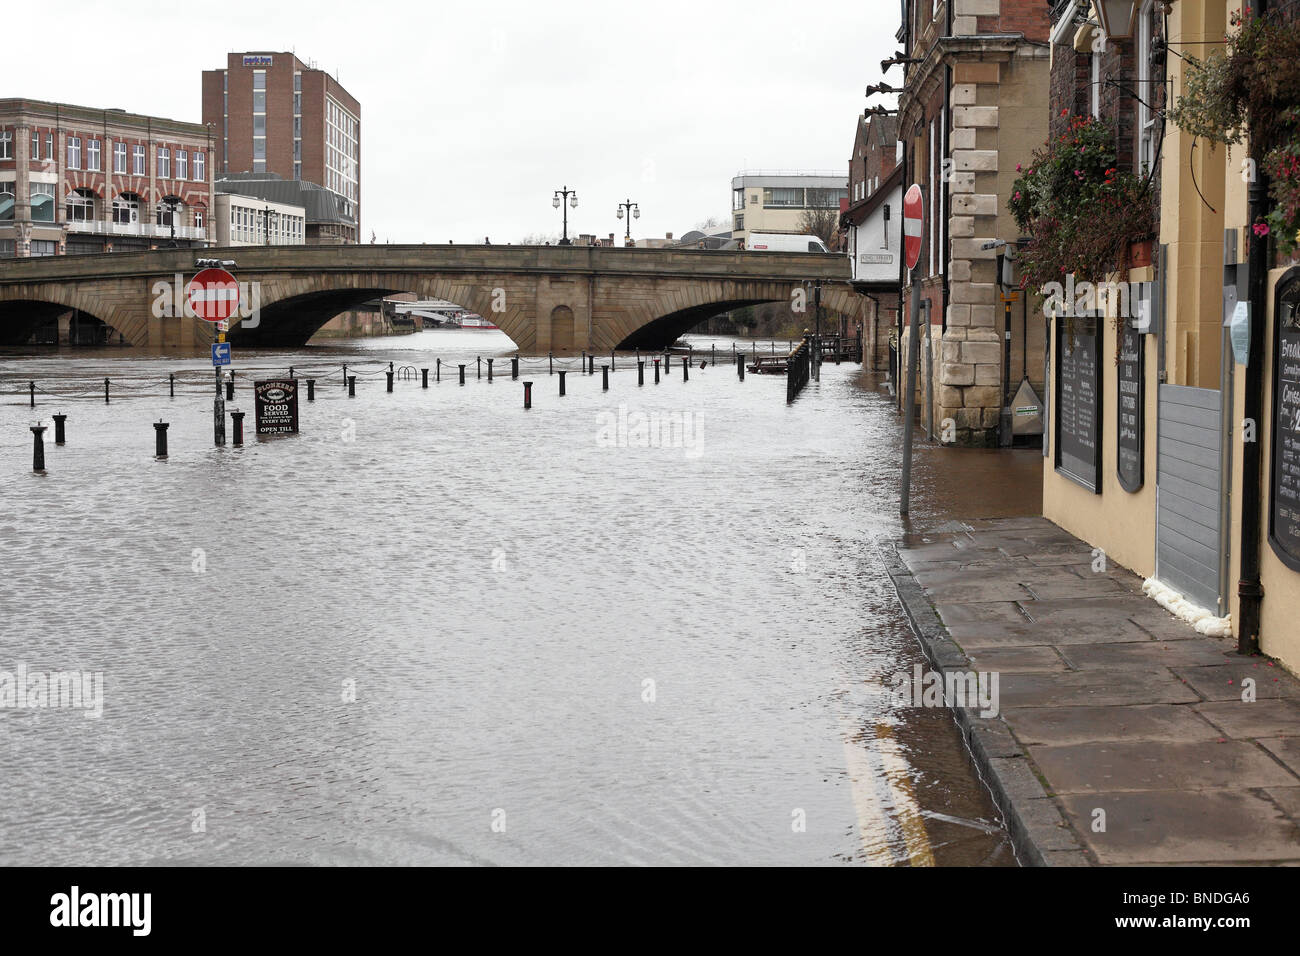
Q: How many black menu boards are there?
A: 3